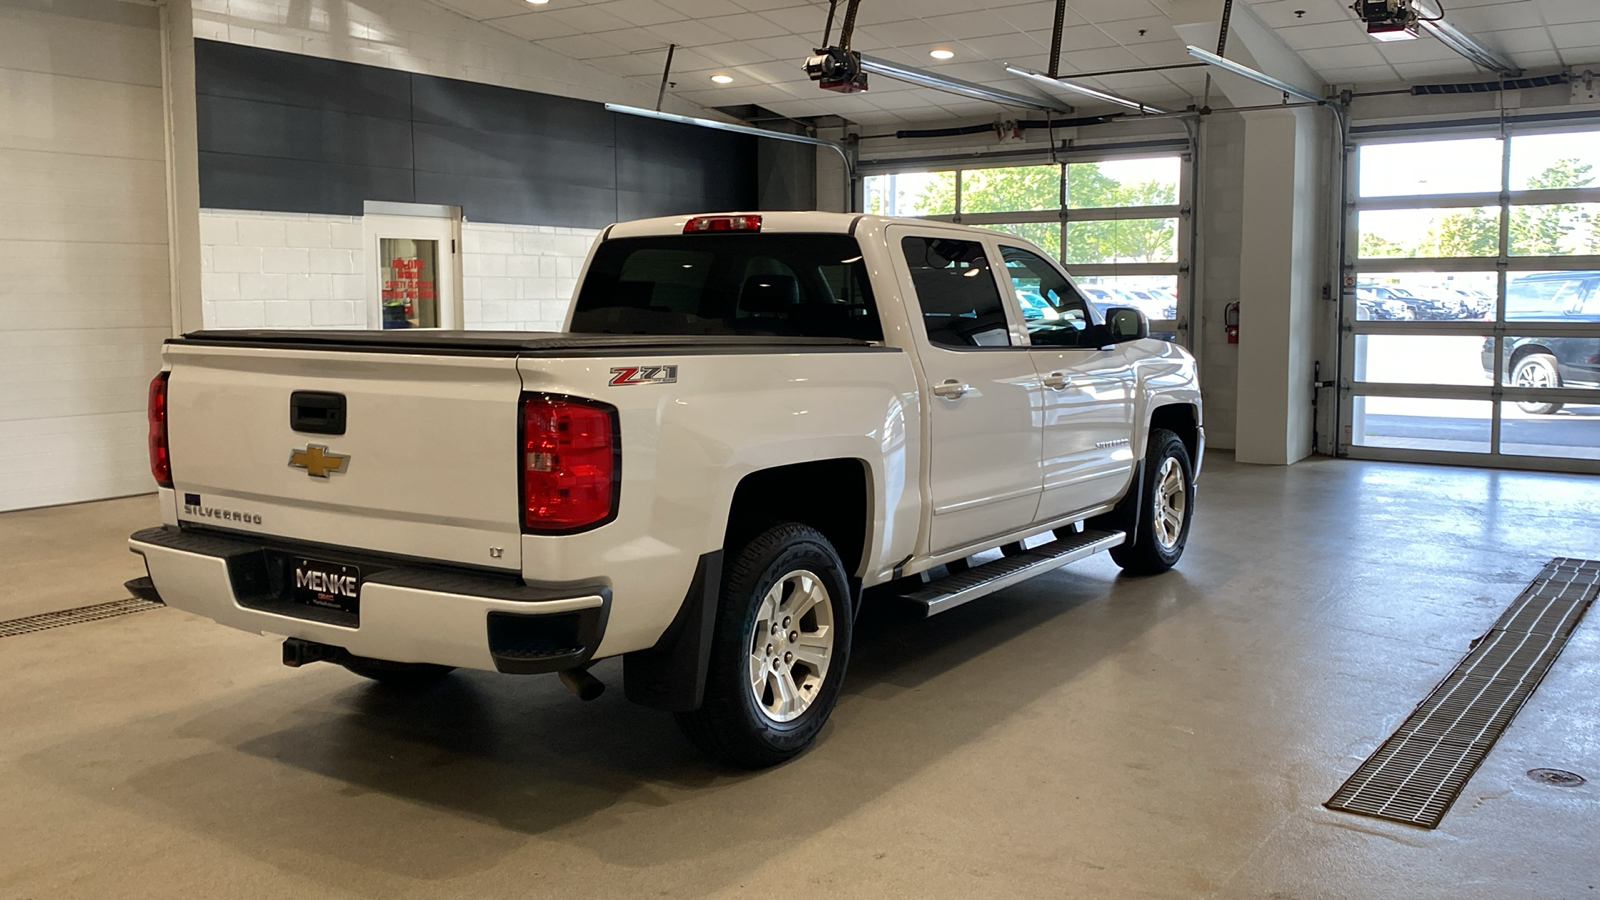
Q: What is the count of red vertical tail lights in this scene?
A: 2